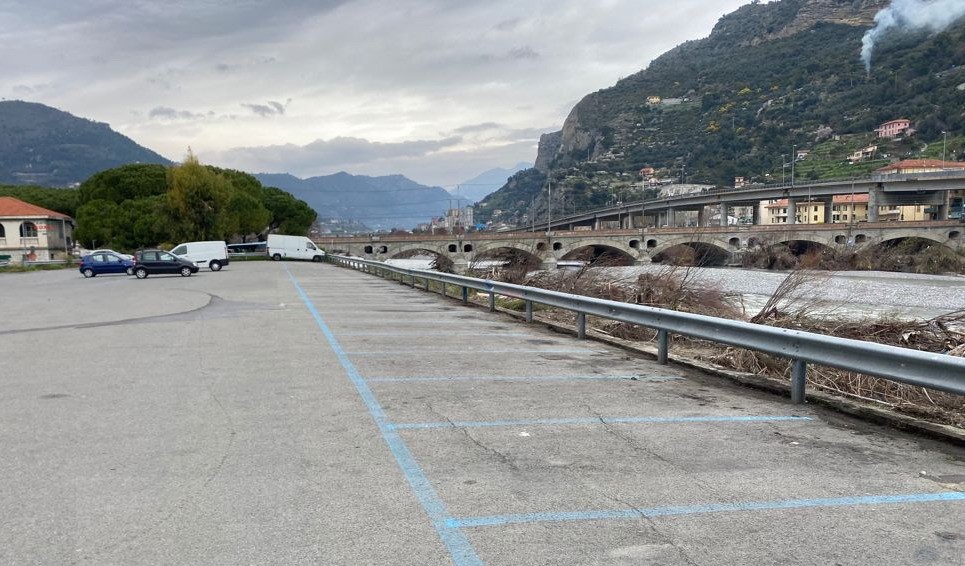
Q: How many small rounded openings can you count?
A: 13